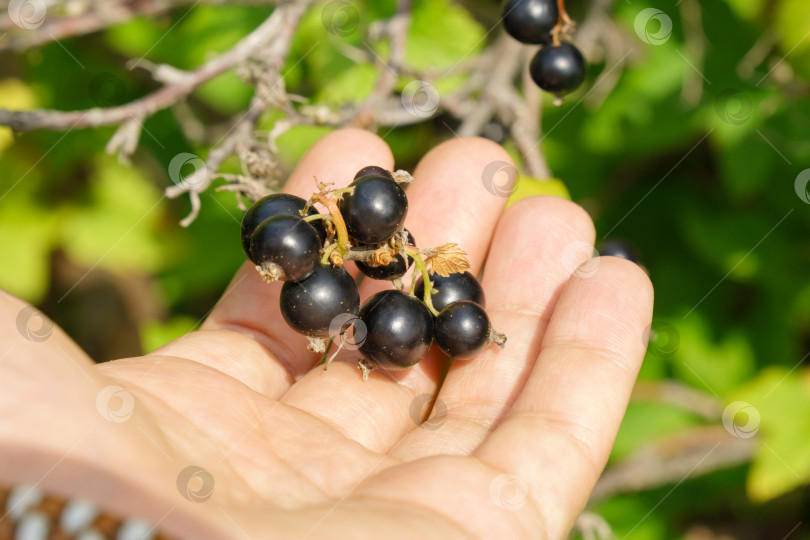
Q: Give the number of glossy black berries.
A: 11